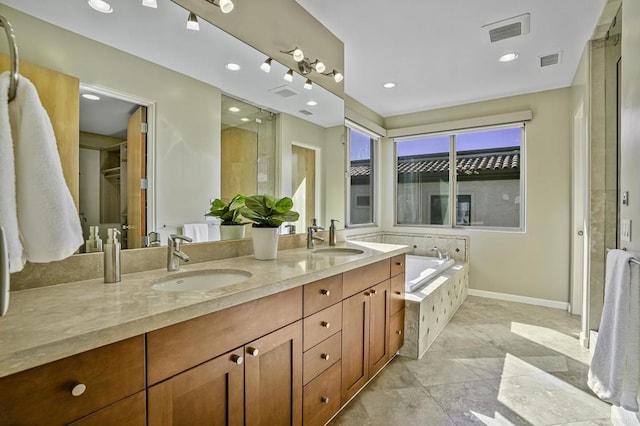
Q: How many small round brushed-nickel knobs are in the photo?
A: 12